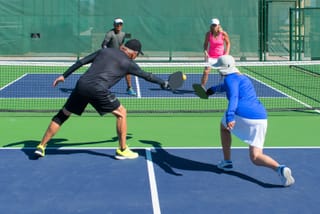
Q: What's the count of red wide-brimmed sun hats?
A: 0